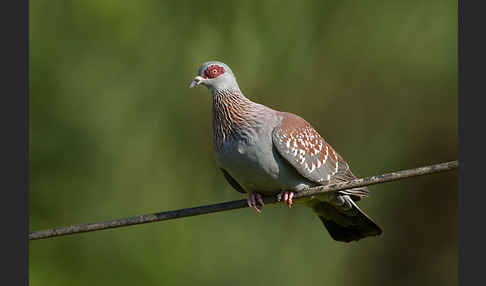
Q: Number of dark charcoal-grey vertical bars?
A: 2